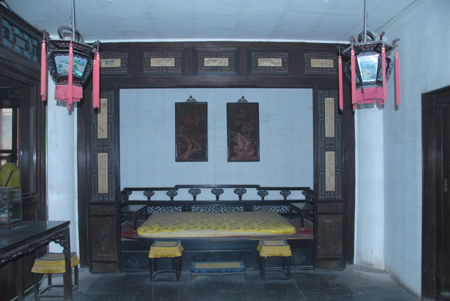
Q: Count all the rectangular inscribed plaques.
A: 9